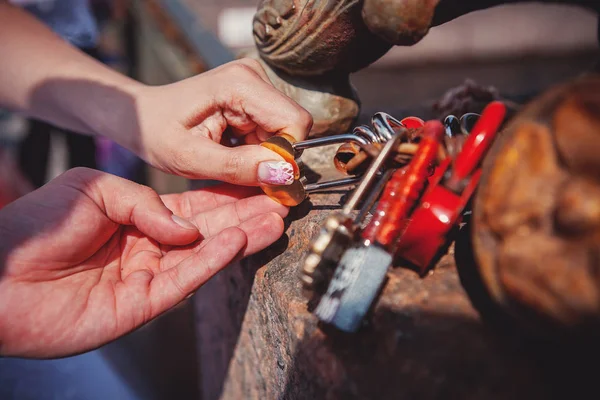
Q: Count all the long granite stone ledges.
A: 1